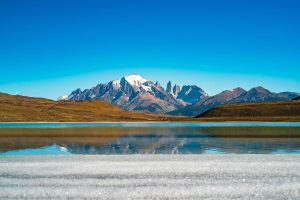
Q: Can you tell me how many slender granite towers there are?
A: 3